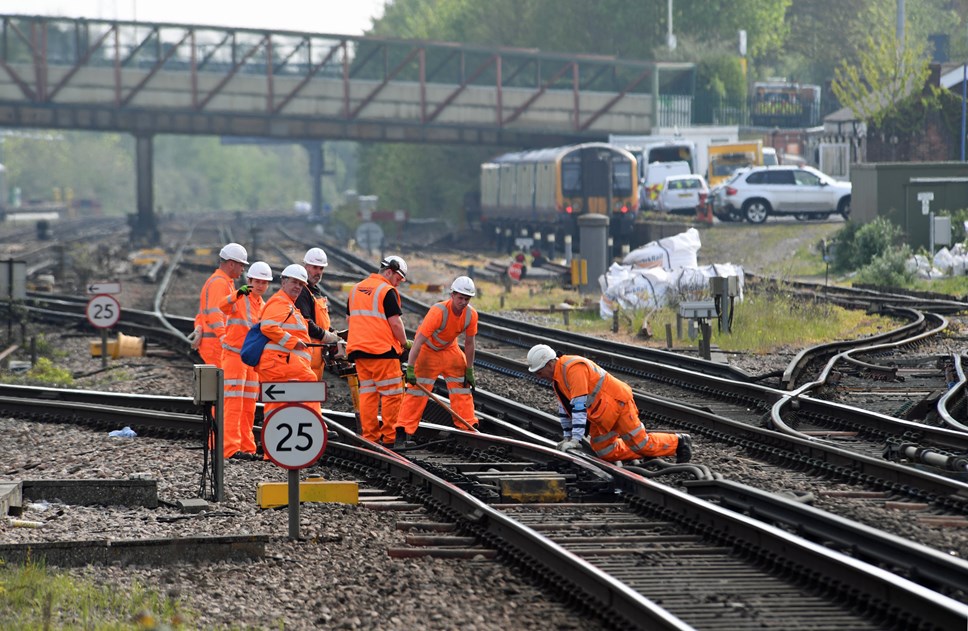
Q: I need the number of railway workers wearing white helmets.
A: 7